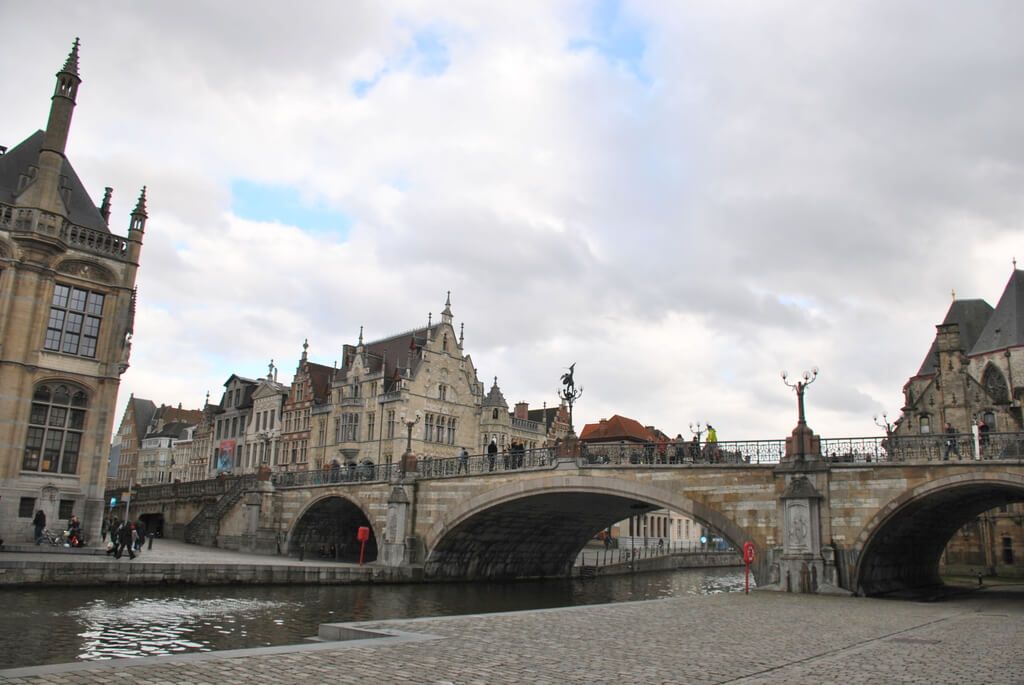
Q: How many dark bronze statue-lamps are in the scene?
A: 1